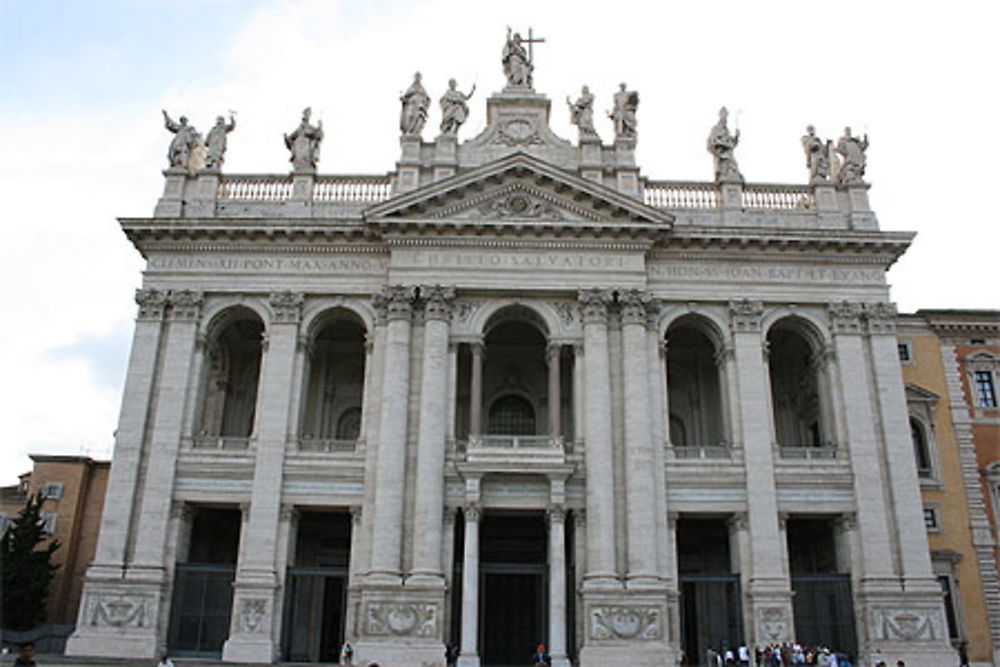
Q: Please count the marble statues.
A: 11